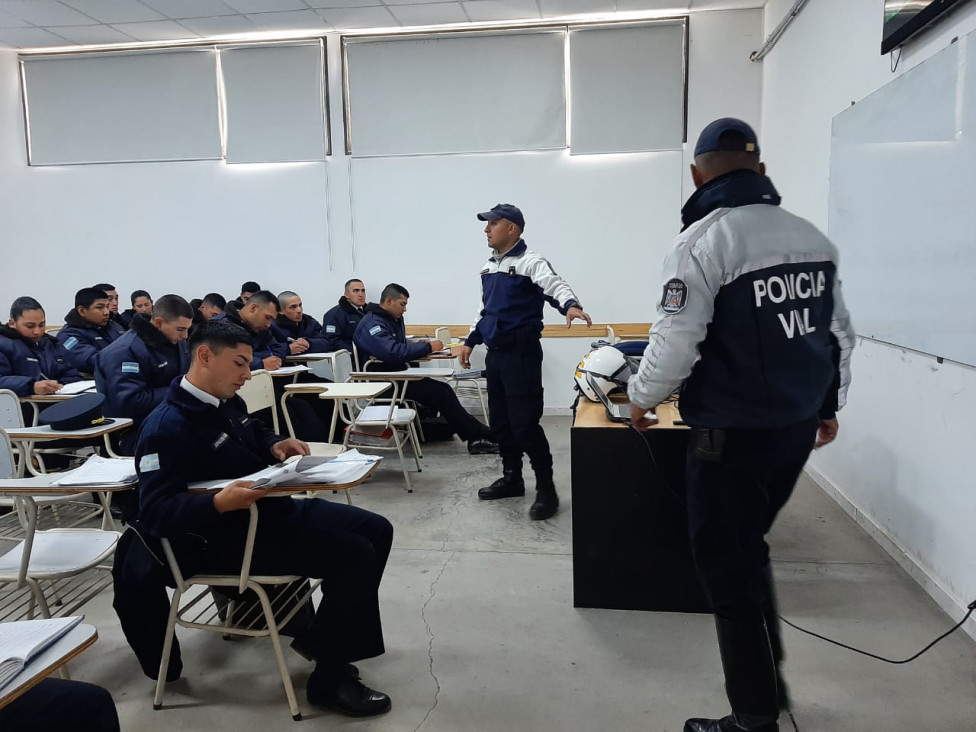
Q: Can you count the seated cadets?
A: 12